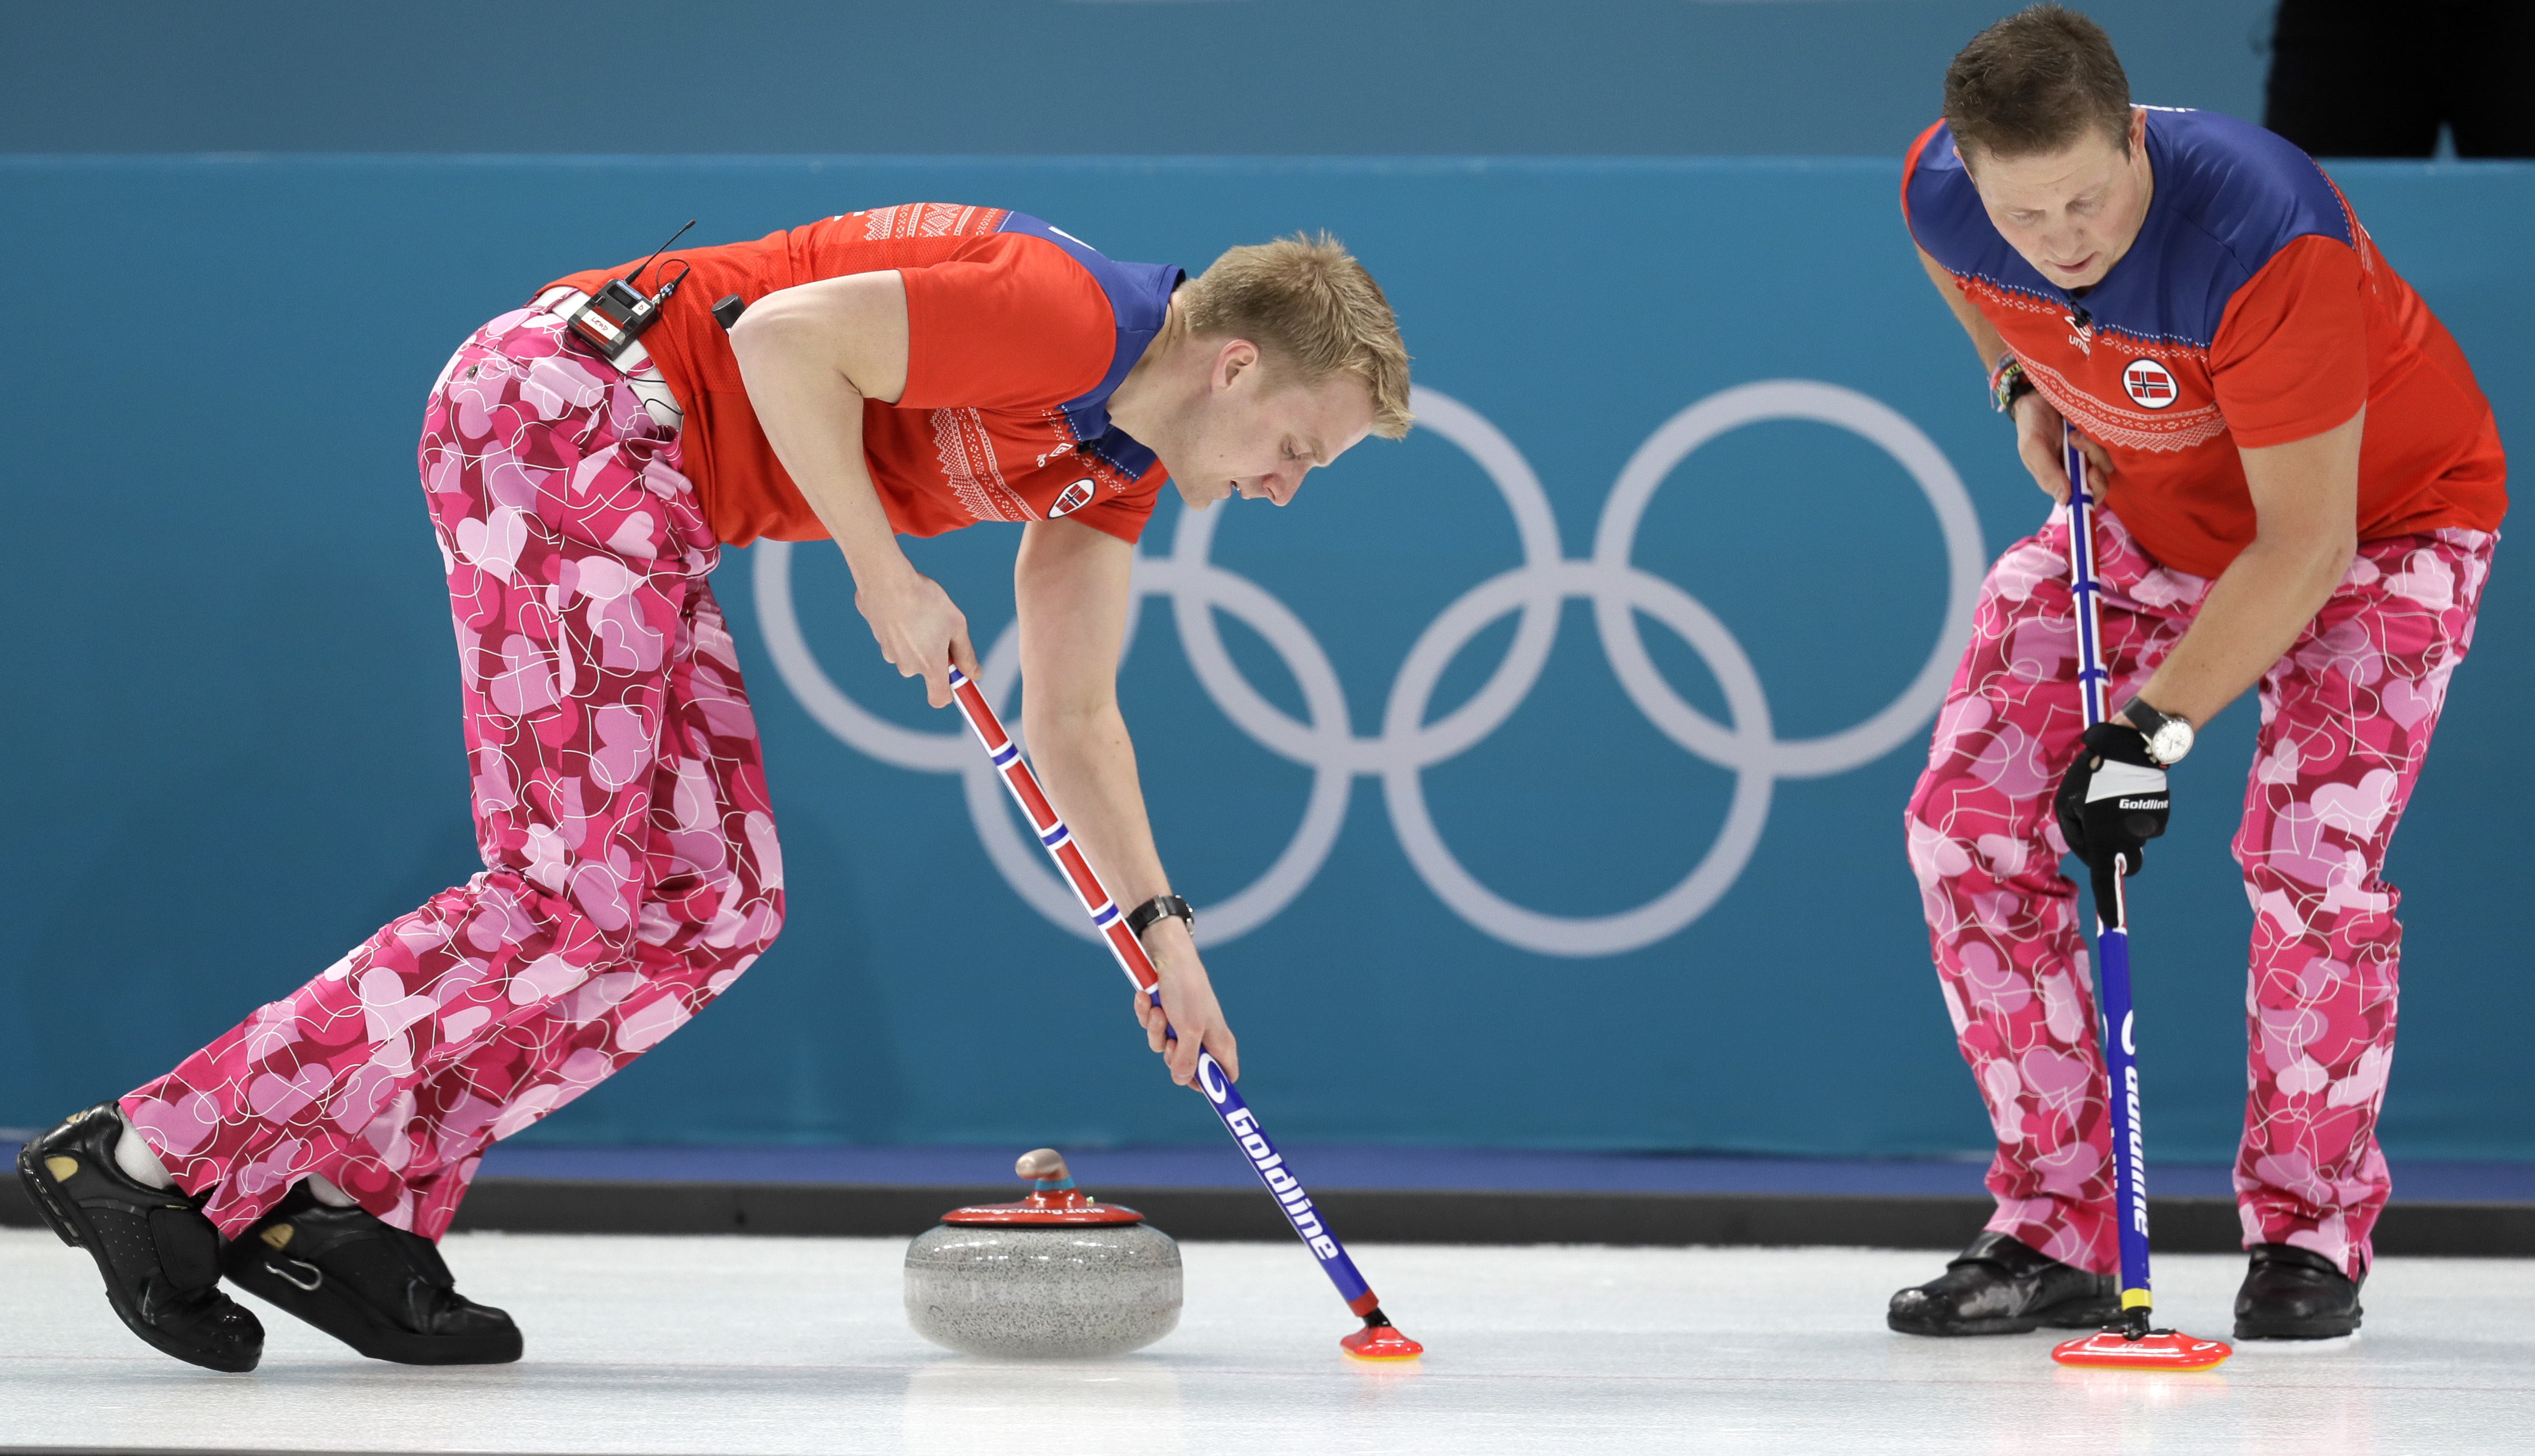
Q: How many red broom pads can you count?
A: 2